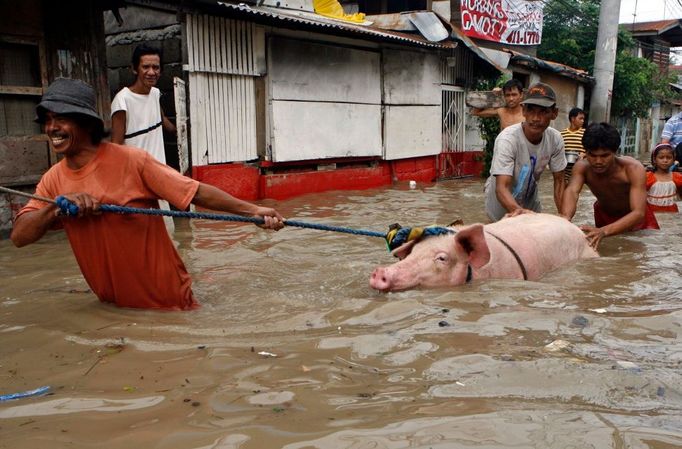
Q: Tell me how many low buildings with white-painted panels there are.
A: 1